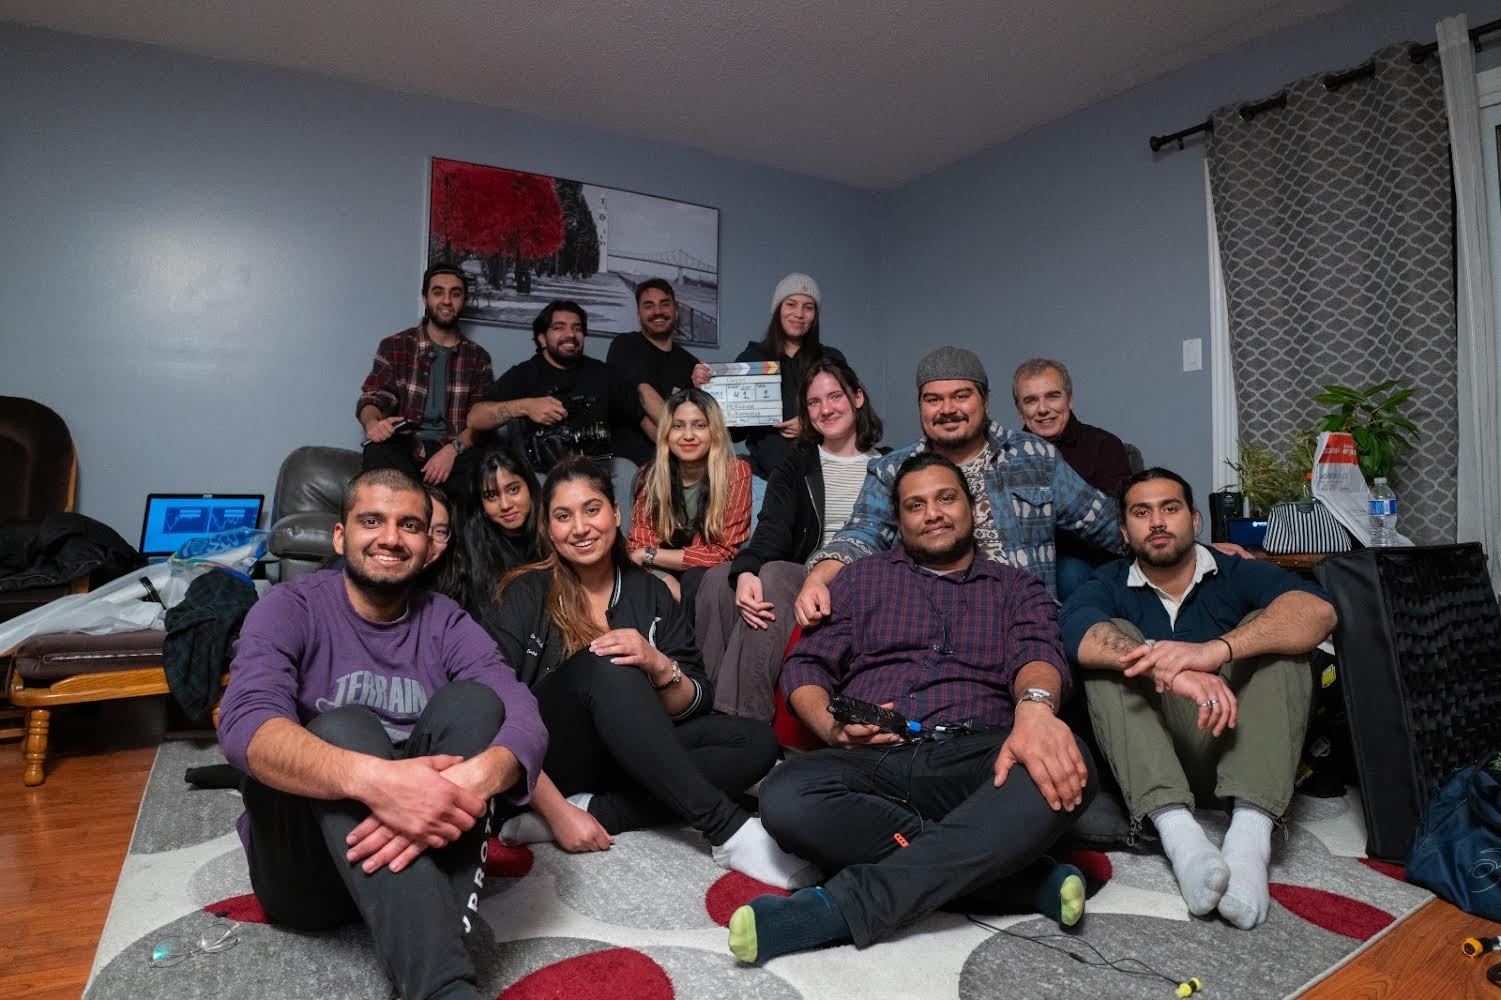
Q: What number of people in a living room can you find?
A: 14